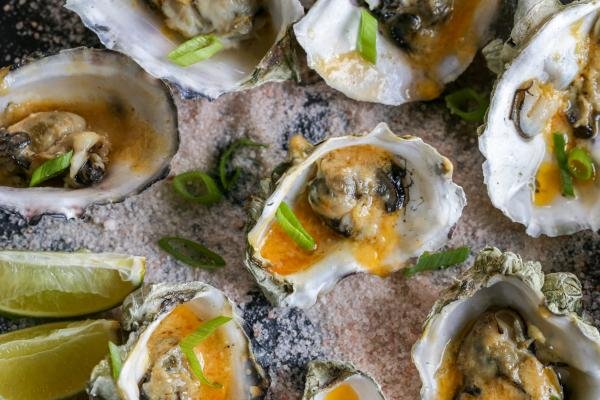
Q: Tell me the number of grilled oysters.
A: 8